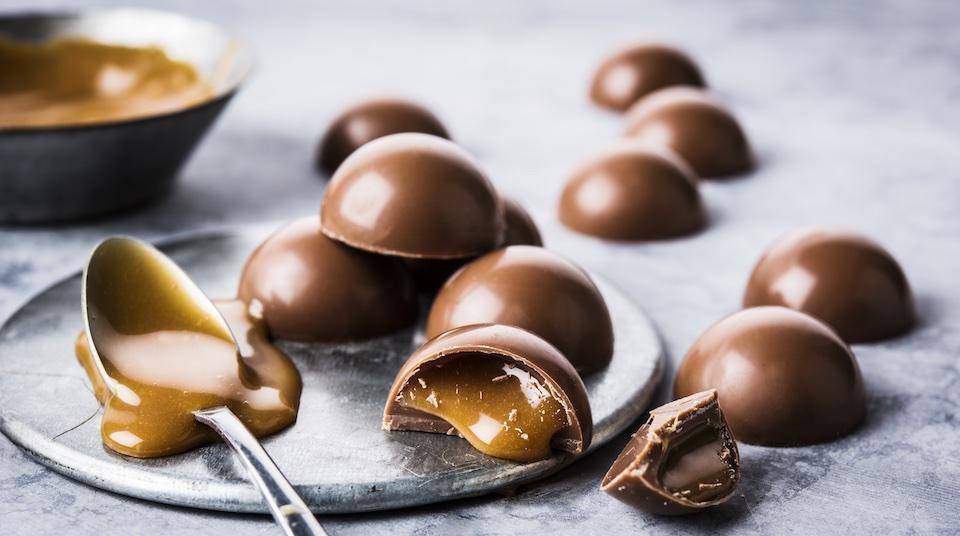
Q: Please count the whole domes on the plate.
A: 4